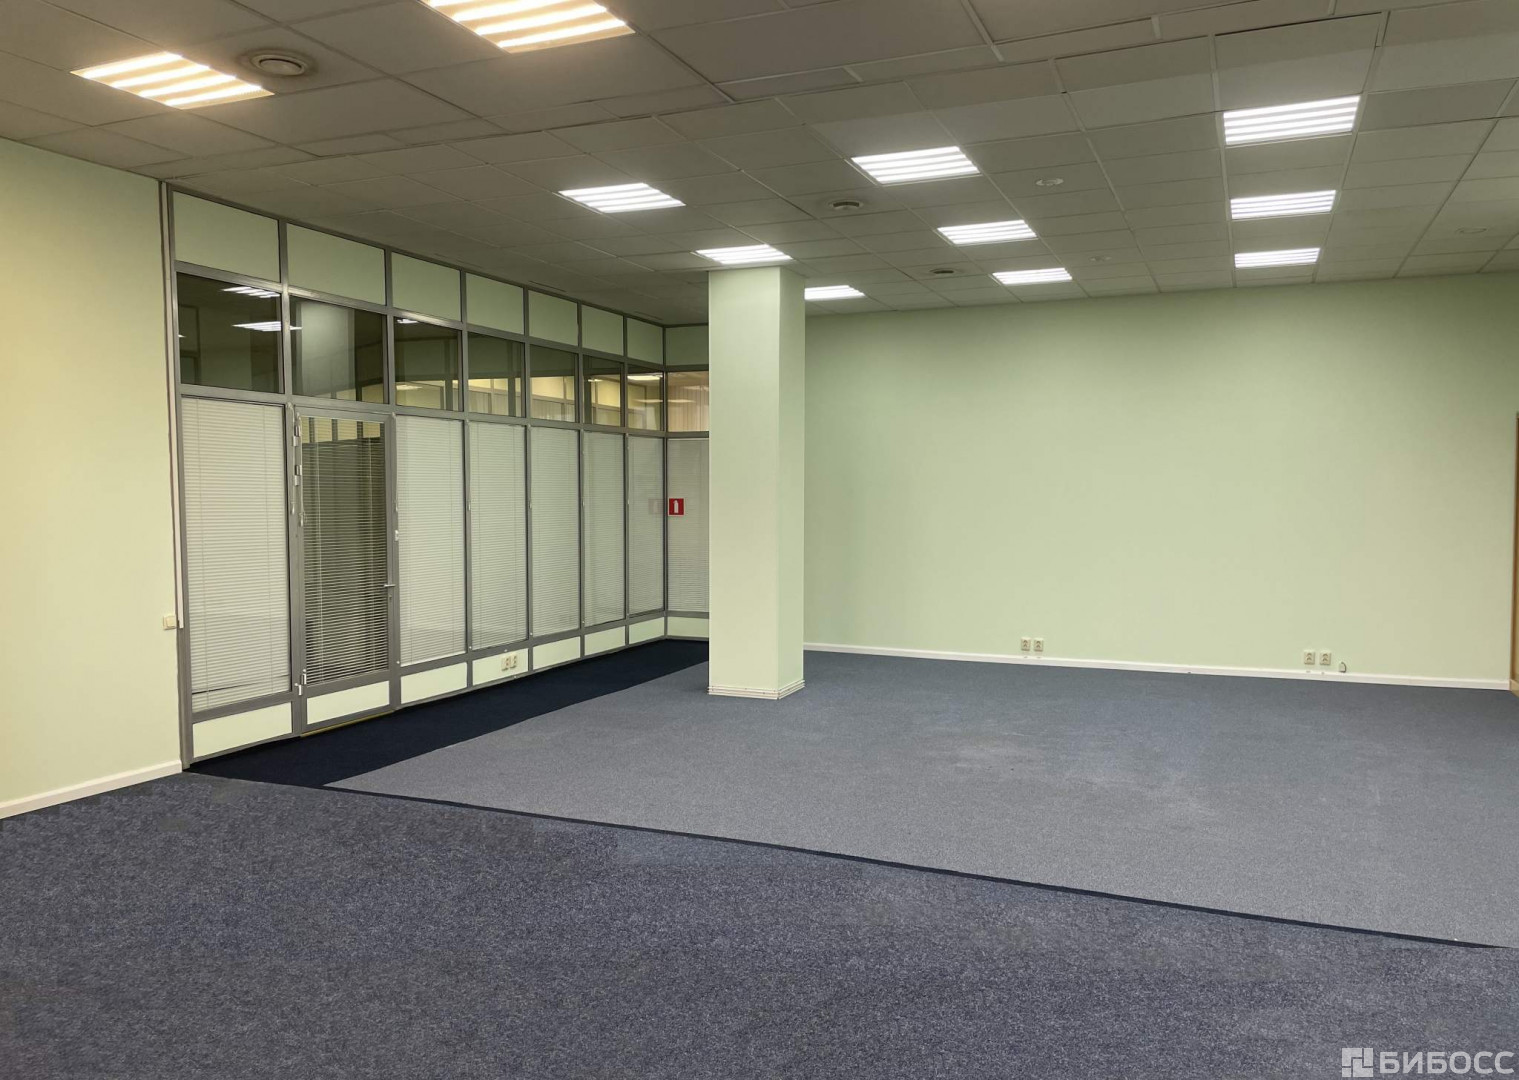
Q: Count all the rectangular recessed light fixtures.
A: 11